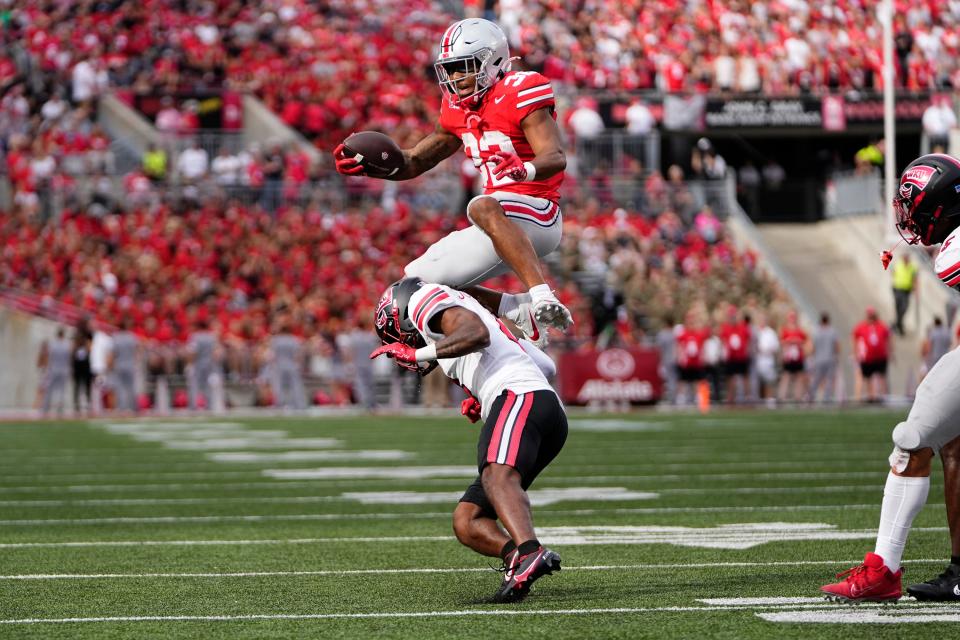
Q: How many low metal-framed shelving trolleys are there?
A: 0